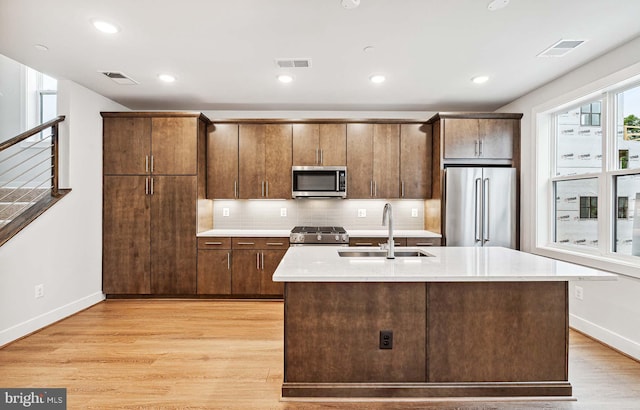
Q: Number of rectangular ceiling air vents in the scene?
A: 3